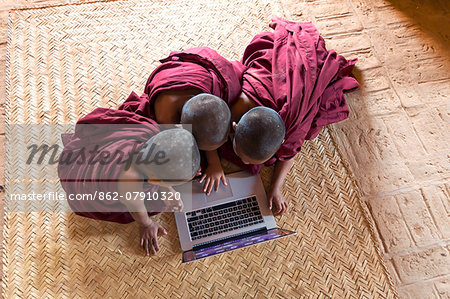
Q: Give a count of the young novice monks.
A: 3